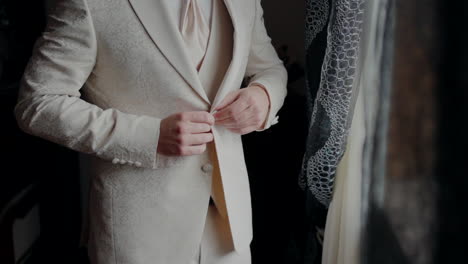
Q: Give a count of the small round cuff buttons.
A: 4